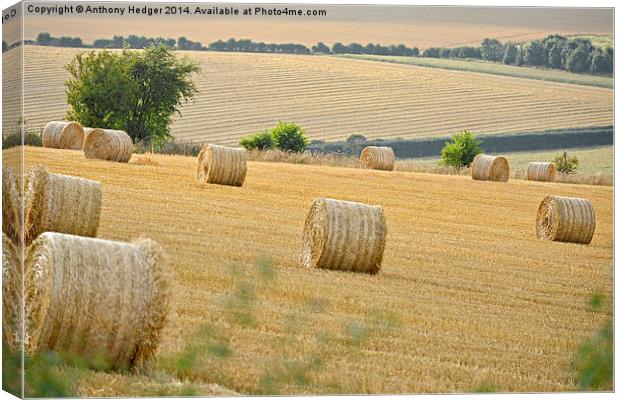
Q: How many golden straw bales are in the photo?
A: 11